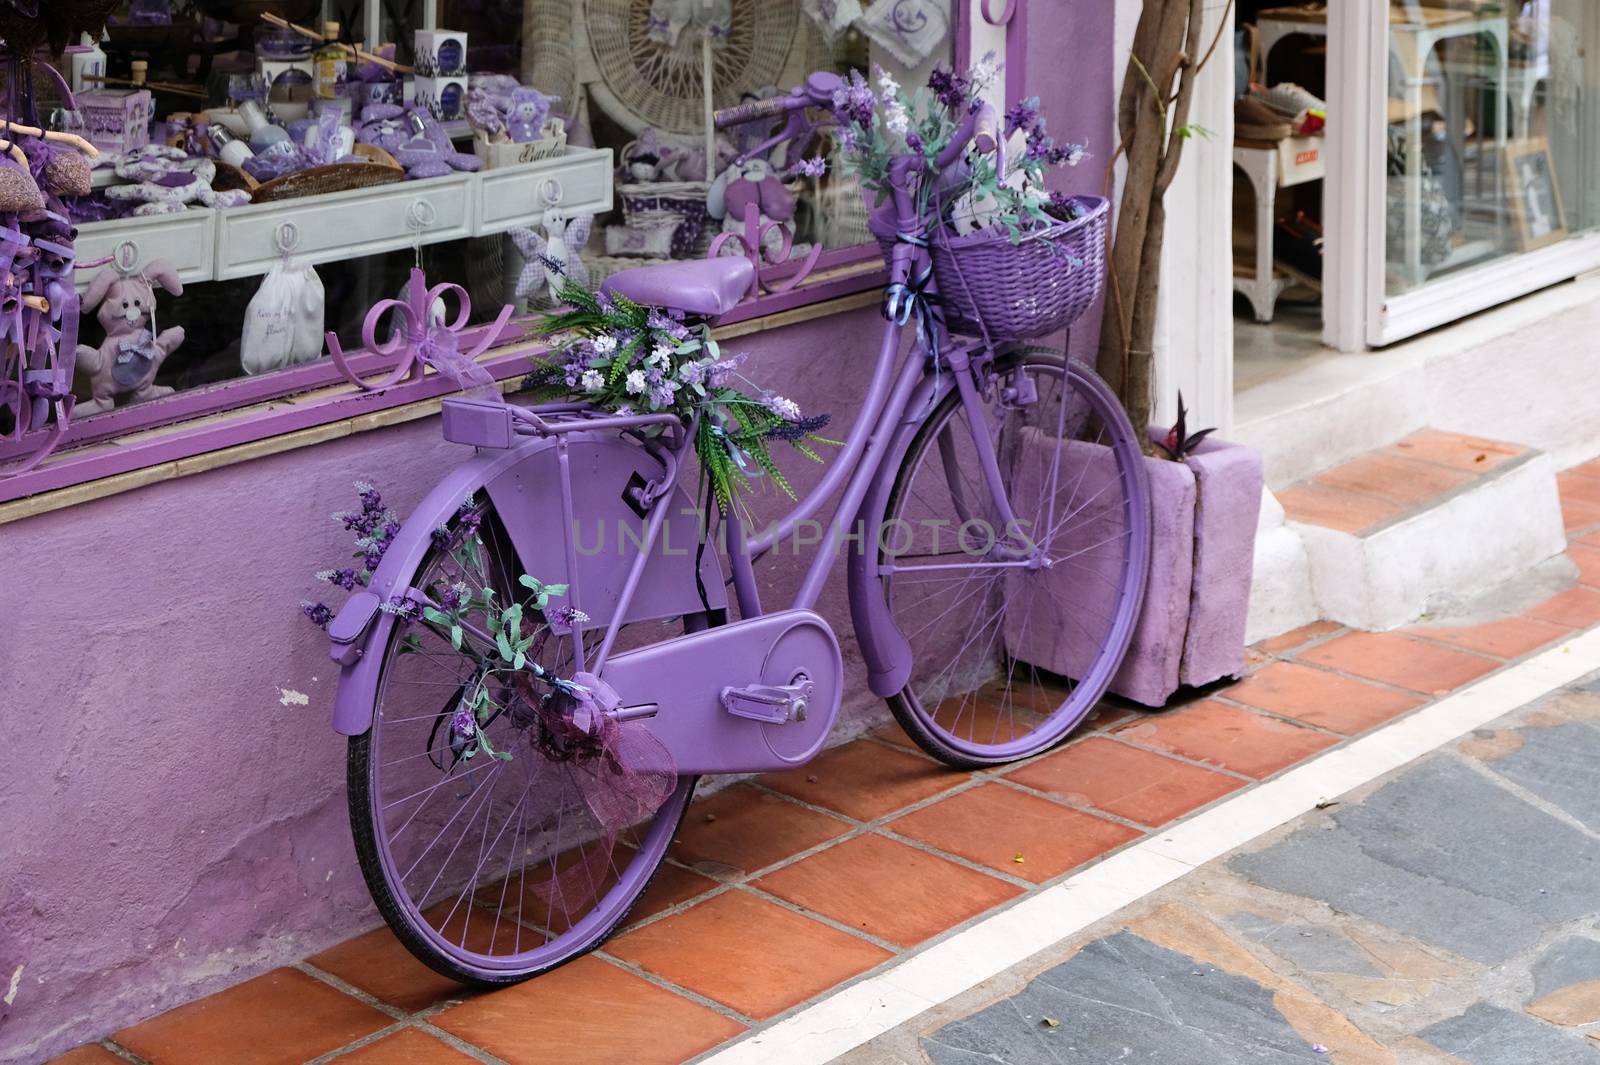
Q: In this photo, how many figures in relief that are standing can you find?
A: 0